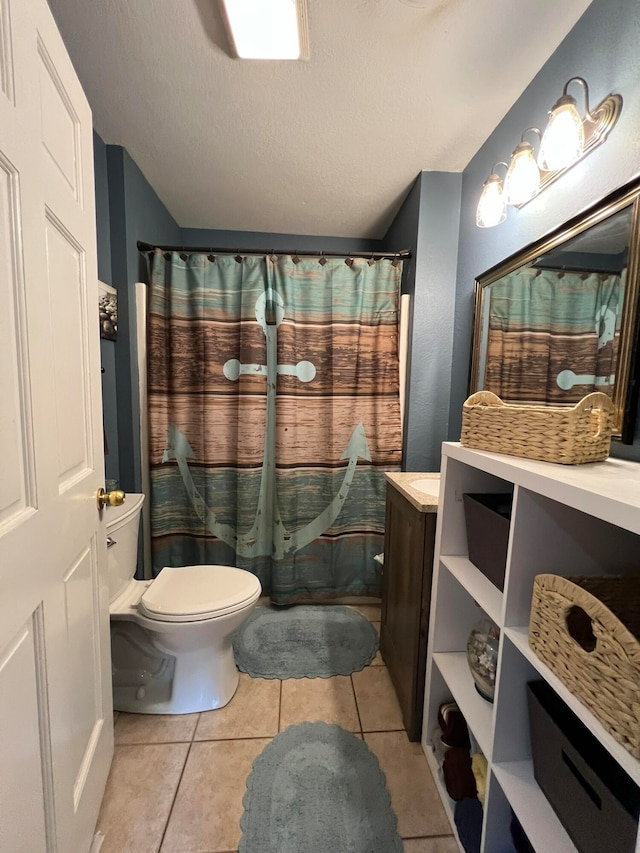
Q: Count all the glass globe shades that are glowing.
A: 3